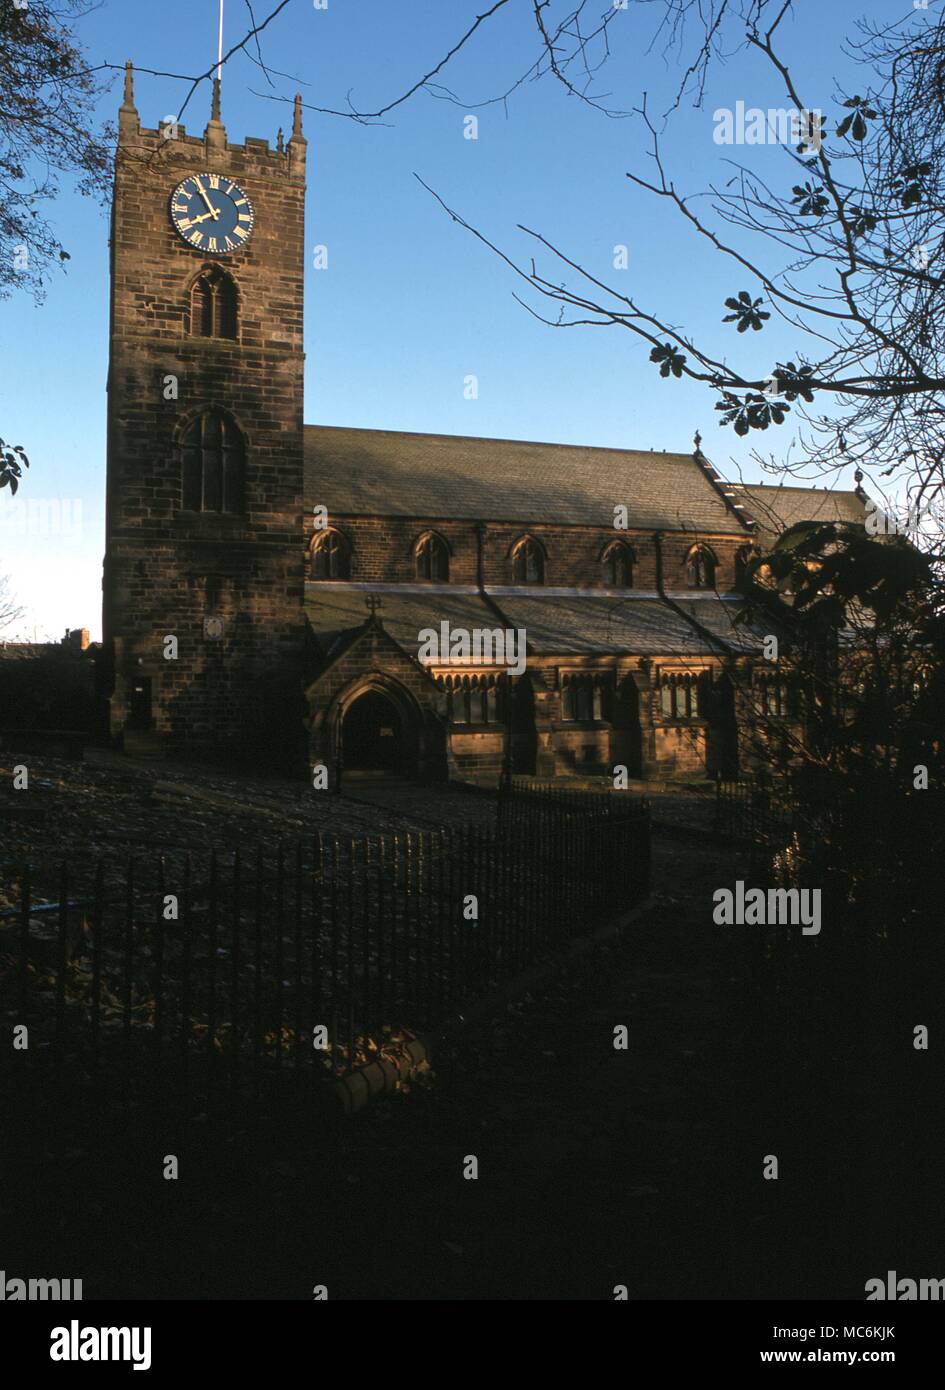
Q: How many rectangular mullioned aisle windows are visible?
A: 4